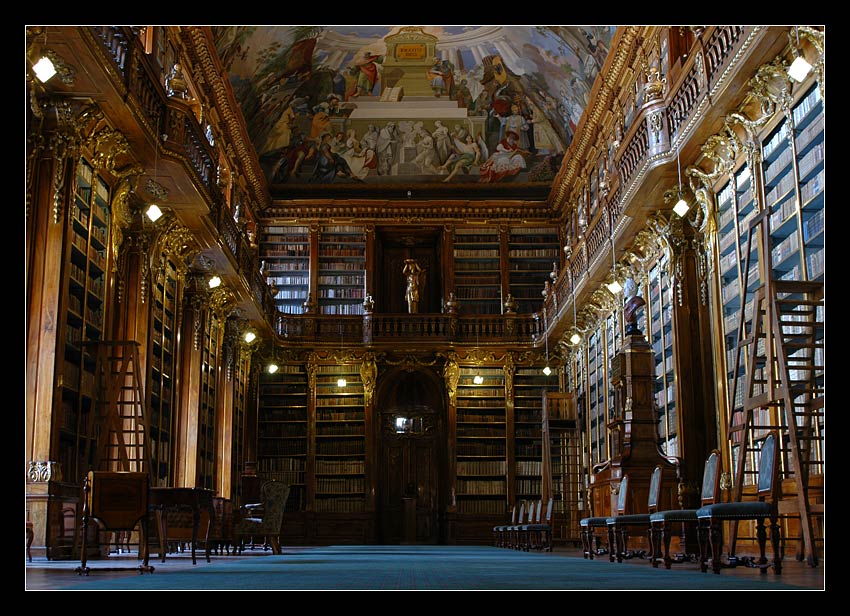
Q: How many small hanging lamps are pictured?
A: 12